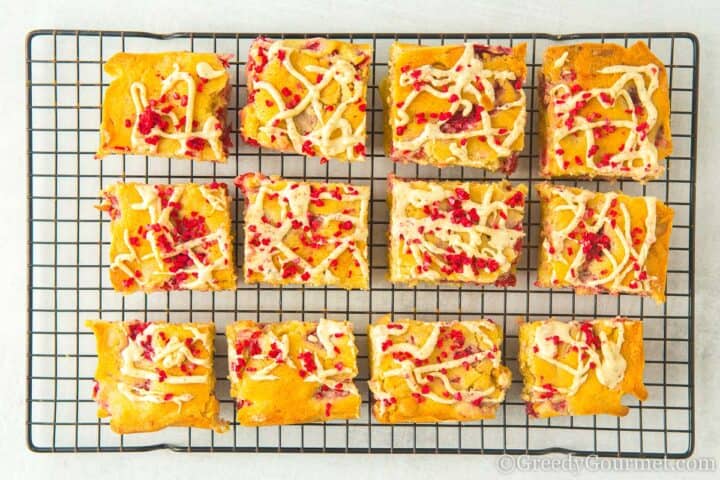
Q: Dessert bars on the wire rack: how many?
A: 12